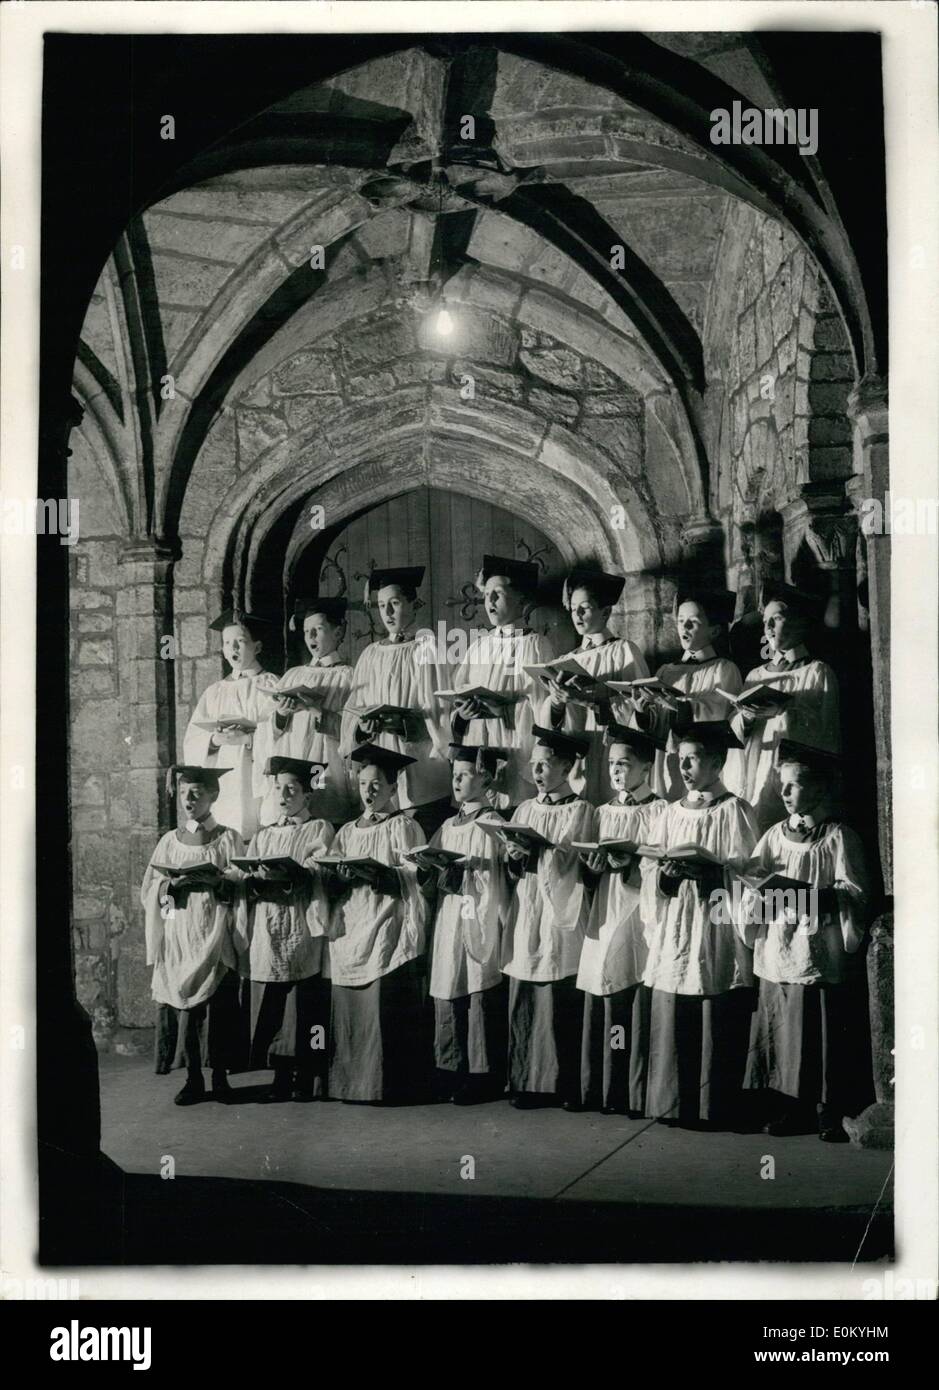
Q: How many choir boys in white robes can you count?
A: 15